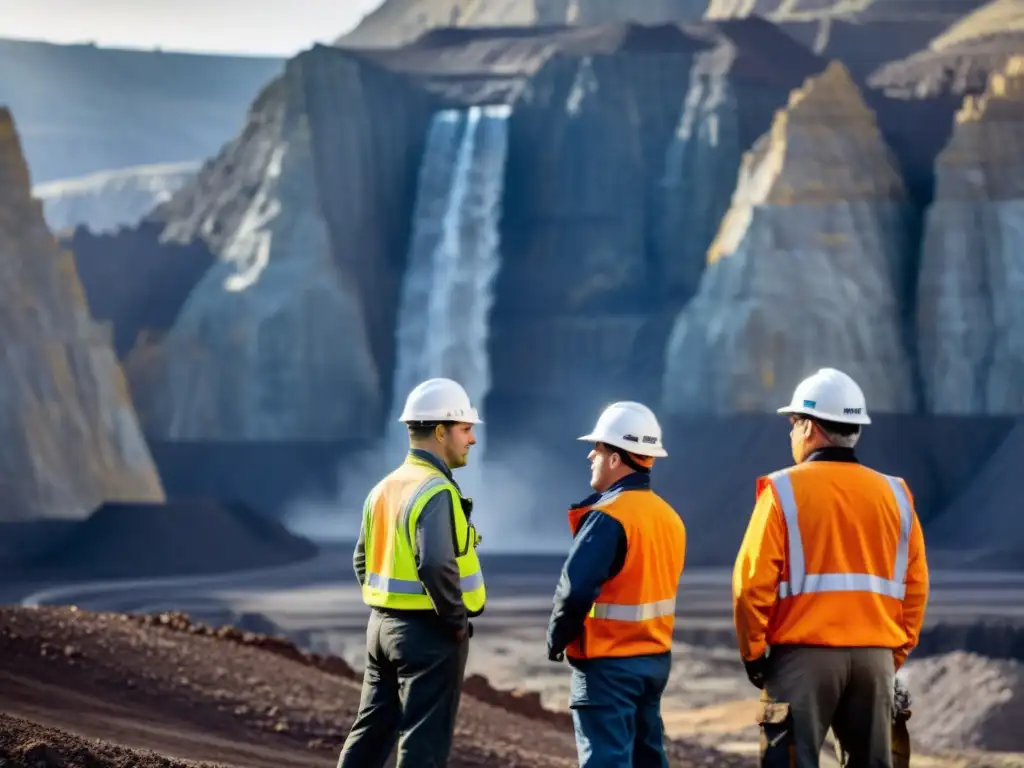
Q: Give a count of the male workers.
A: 3